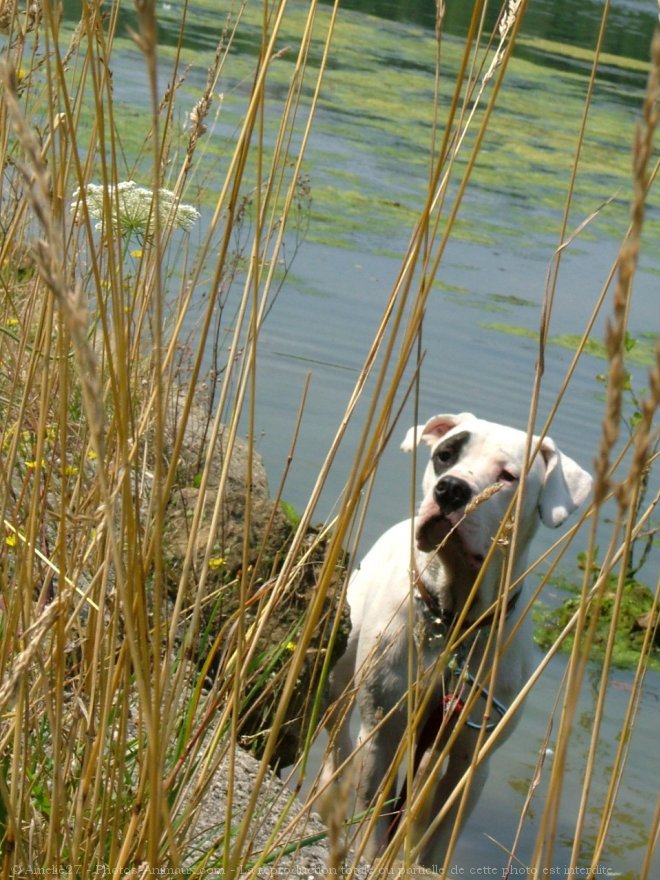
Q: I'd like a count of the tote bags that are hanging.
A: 0